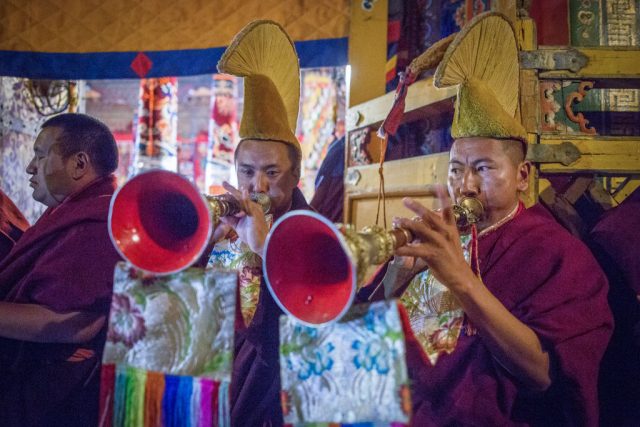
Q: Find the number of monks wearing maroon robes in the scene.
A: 3